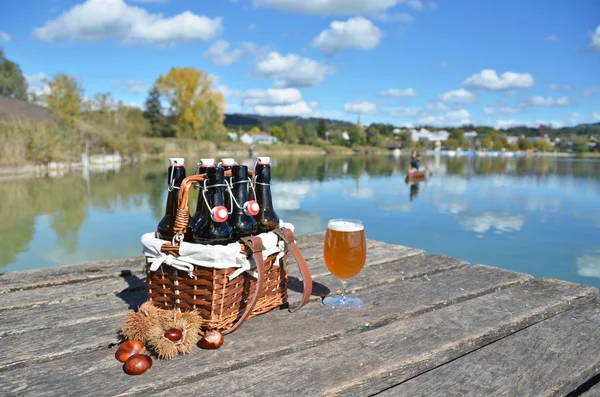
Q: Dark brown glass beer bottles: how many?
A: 6